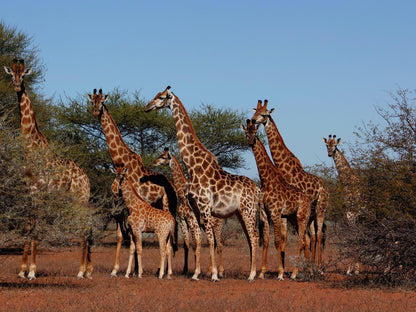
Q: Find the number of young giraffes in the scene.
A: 2